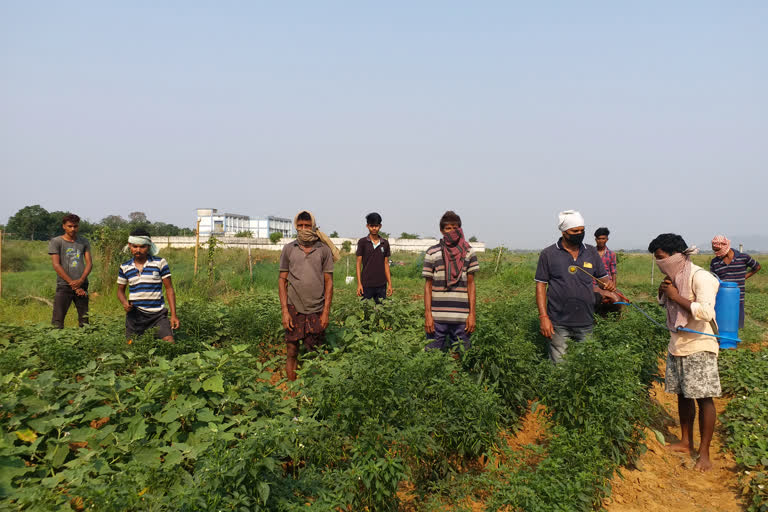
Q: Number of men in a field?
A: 9